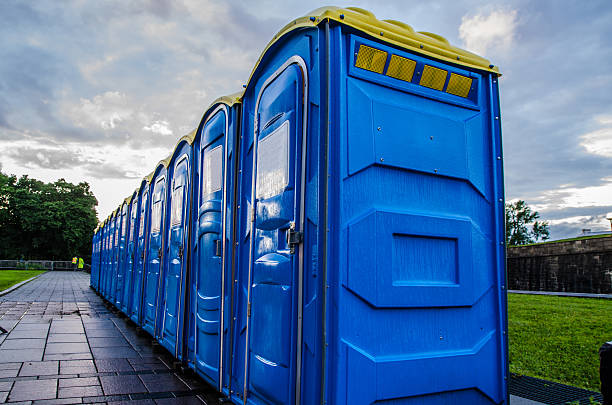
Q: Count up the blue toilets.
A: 14